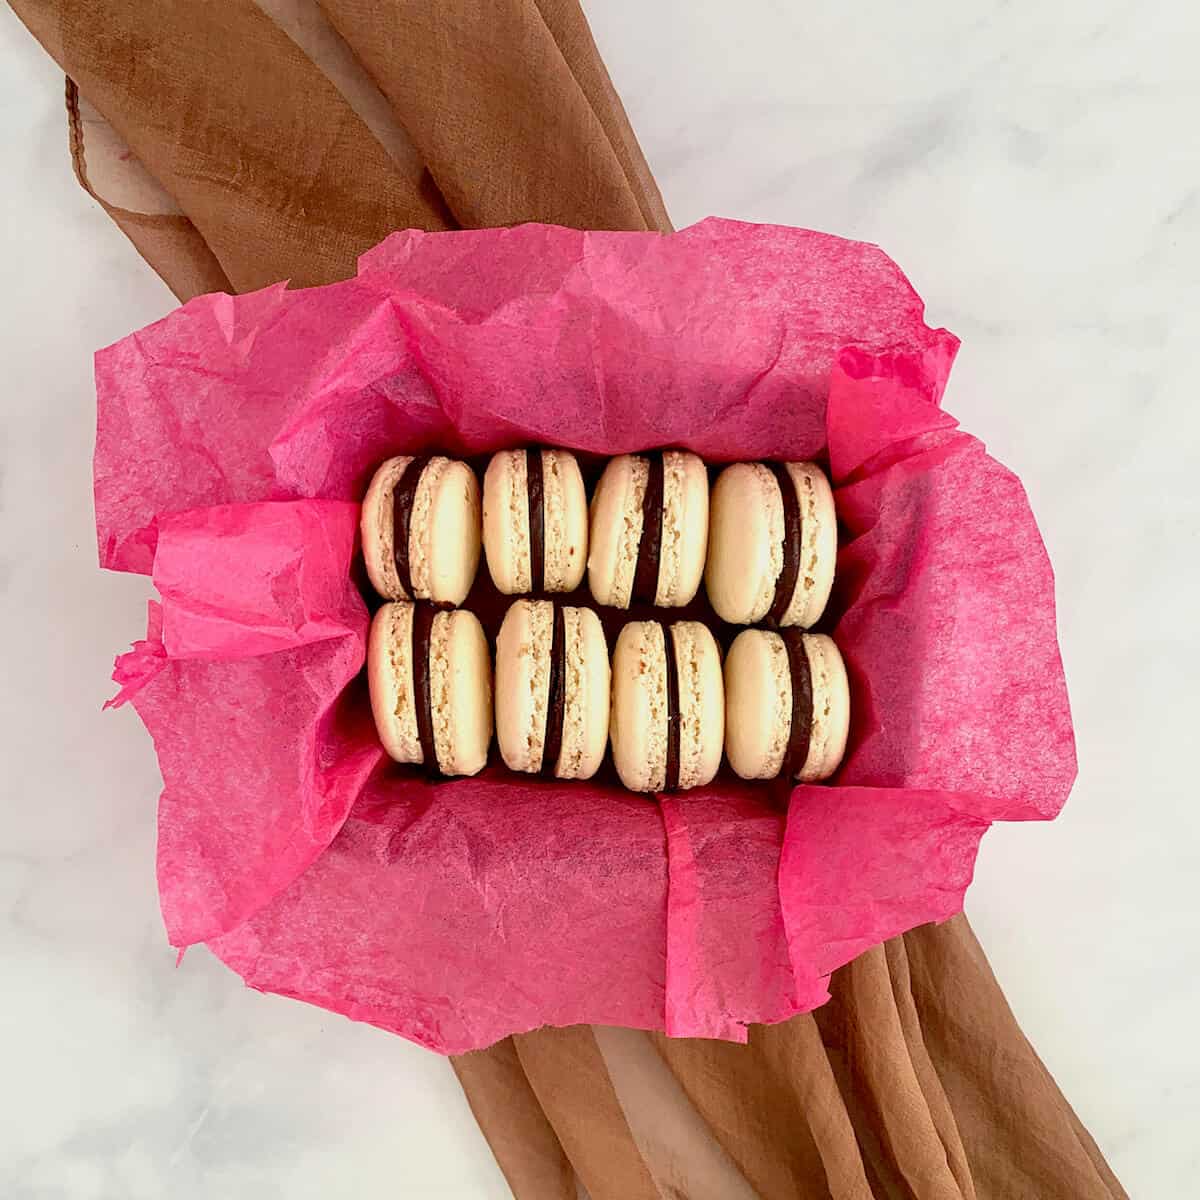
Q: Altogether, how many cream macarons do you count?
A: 8